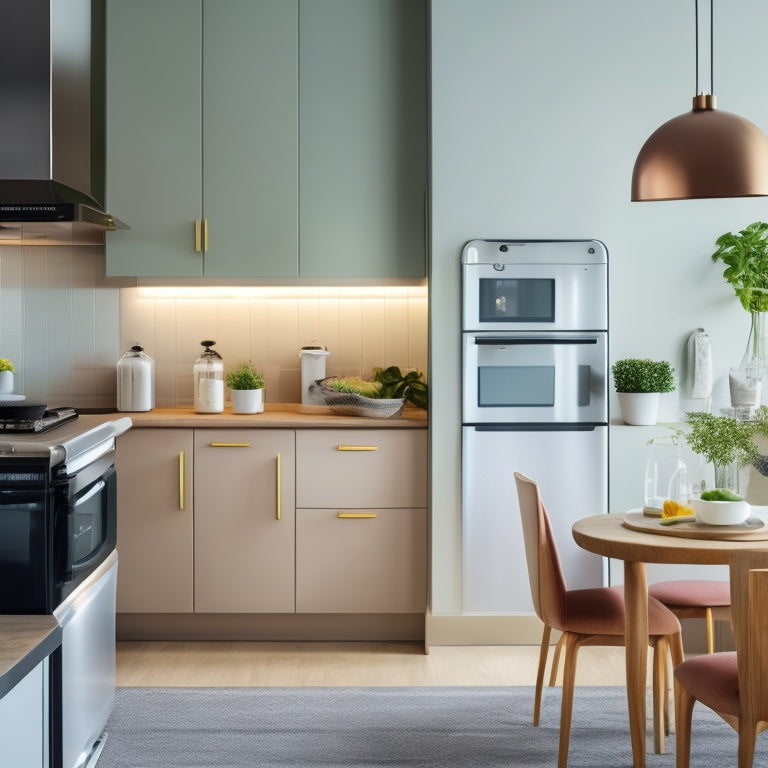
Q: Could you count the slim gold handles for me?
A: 7